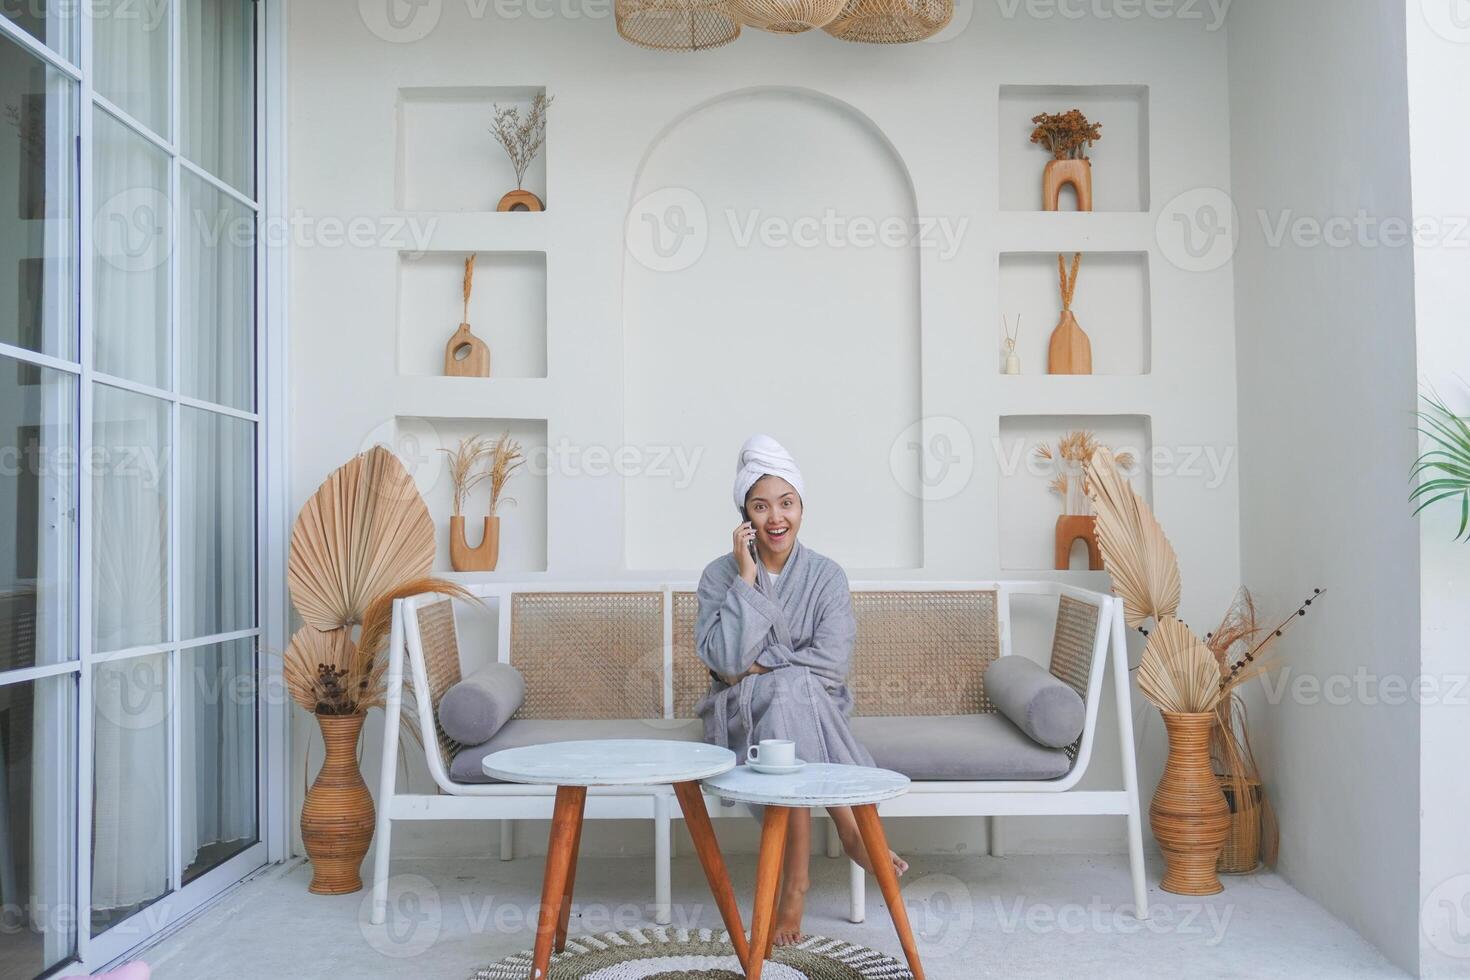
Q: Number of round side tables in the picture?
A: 2